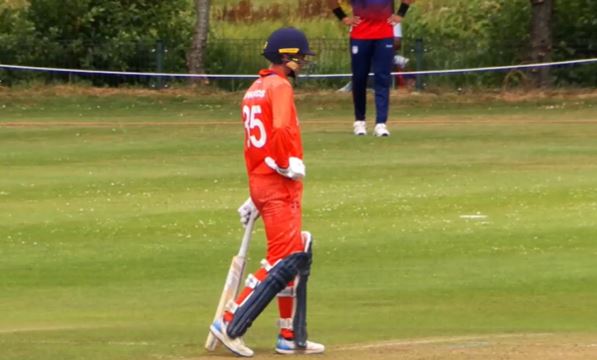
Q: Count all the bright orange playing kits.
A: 1